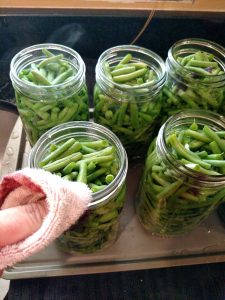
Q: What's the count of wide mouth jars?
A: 5